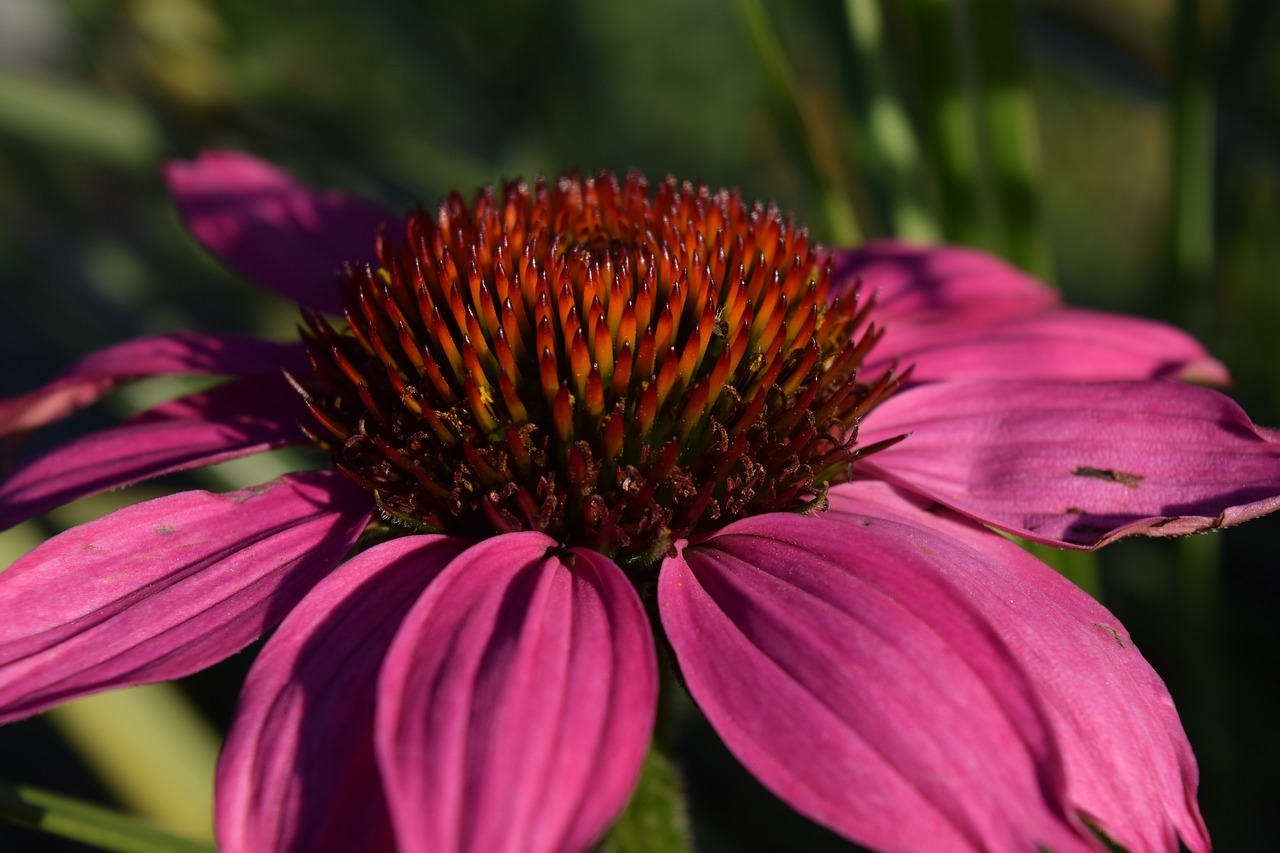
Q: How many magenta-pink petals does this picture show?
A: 11